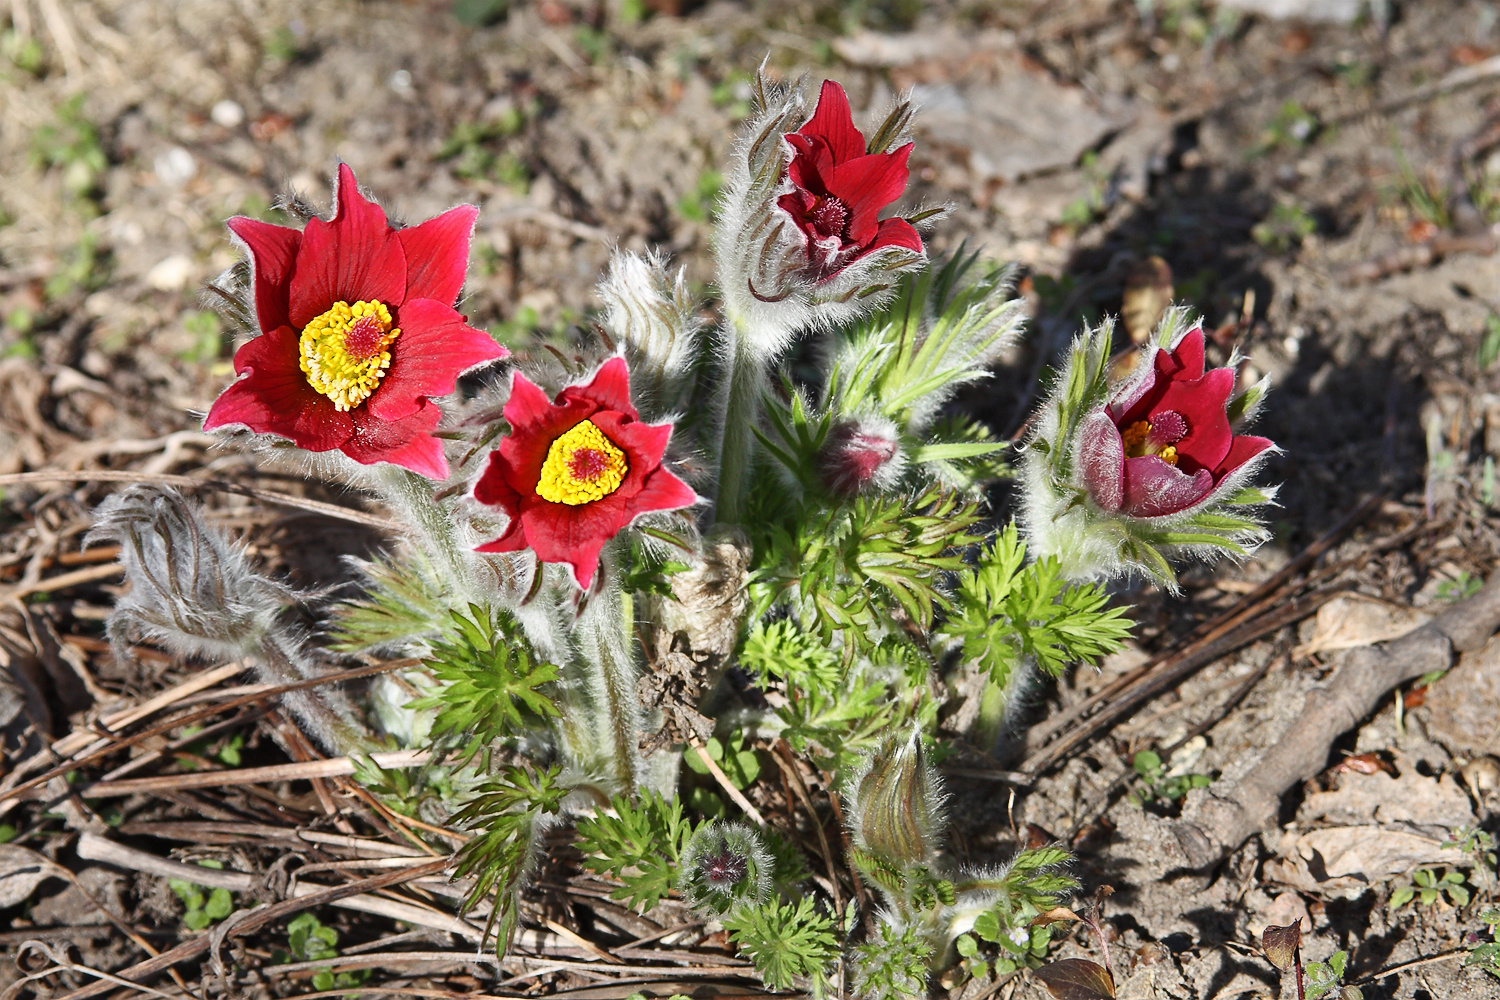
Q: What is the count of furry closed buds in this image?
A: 5